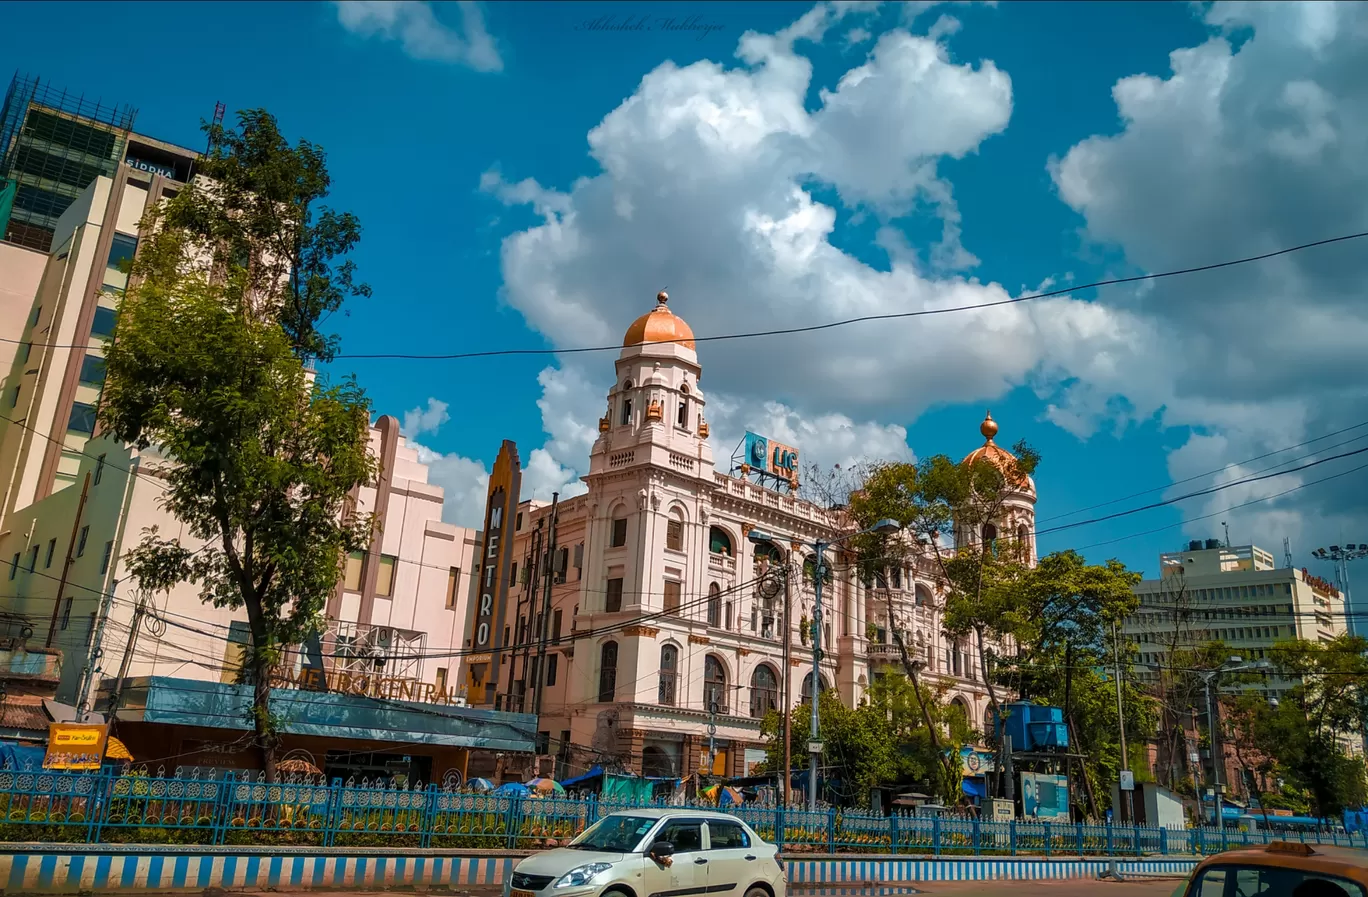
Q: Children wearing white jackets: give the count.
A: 0